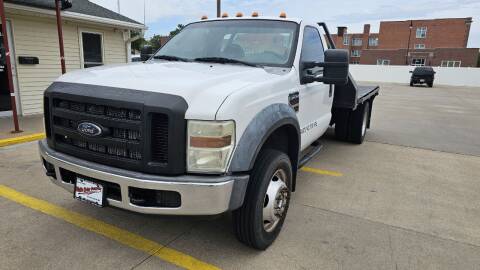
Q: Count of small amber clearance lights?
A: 5